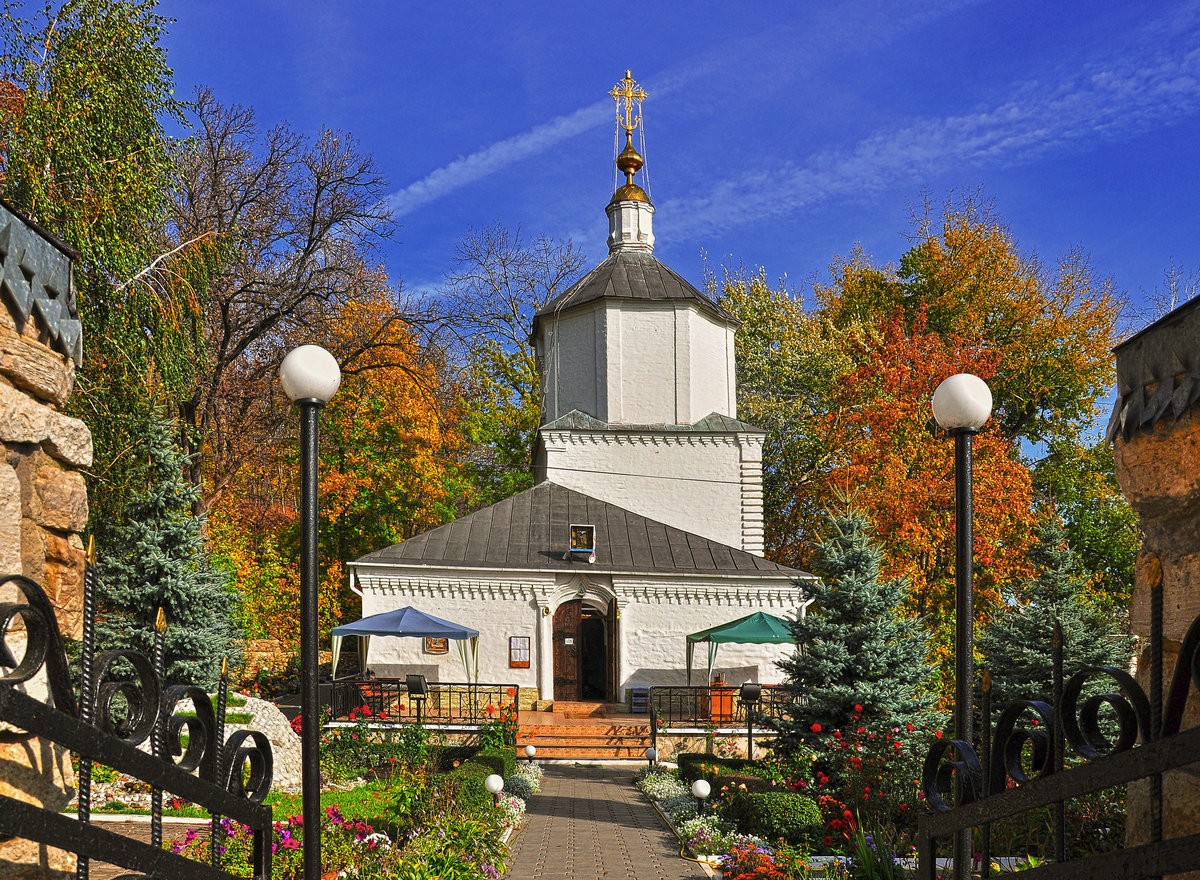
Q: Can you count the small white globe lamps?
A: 4